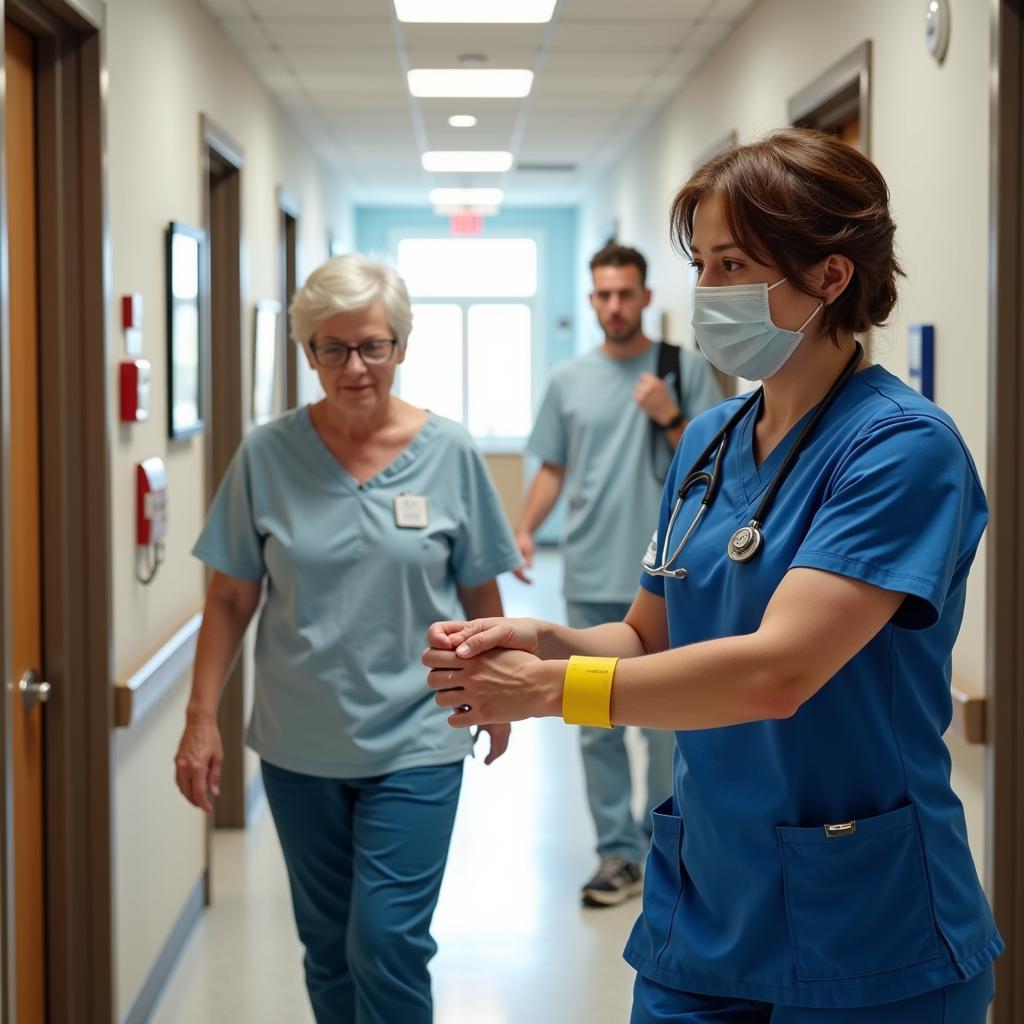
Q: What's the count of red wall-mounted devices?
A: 3